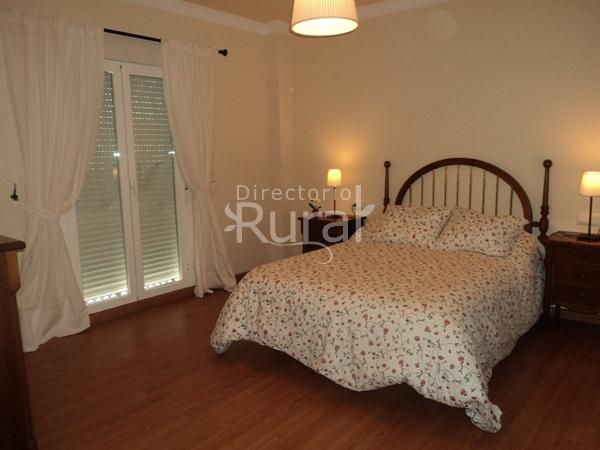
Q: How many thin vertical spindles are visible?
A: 9